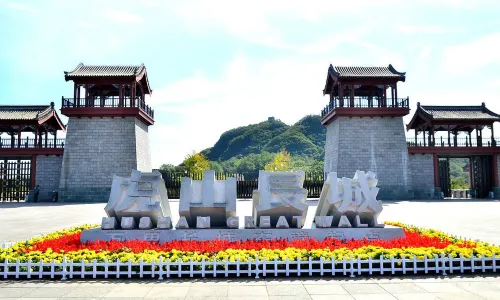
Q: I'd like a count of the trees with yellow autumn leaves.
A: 2